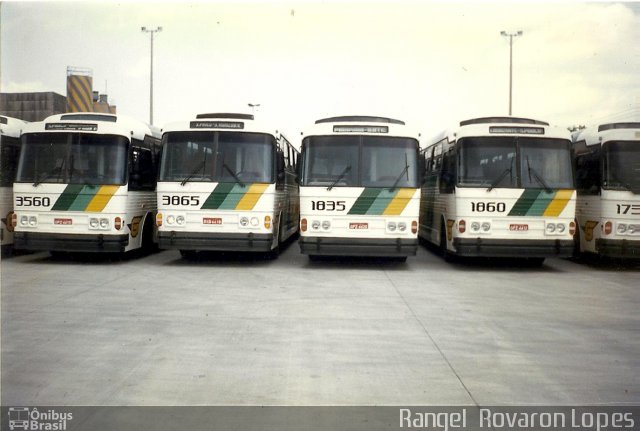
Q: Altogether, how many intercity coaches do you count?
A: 6